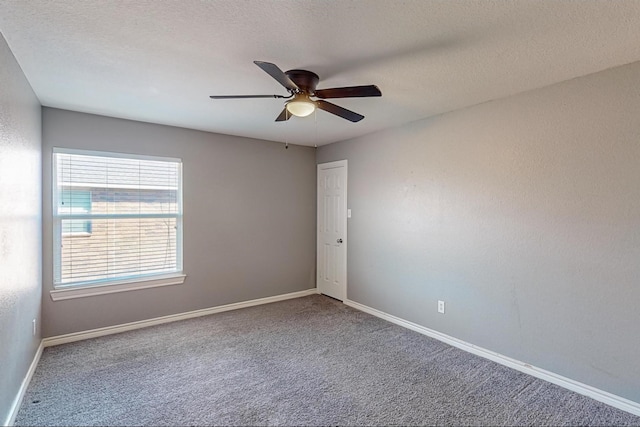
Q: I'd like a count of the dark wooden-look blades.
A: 5